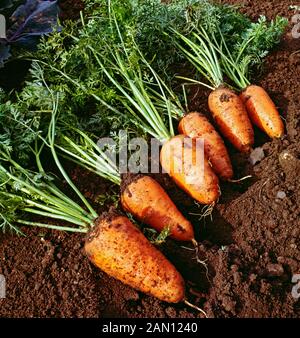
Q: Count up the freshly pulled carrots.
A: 6